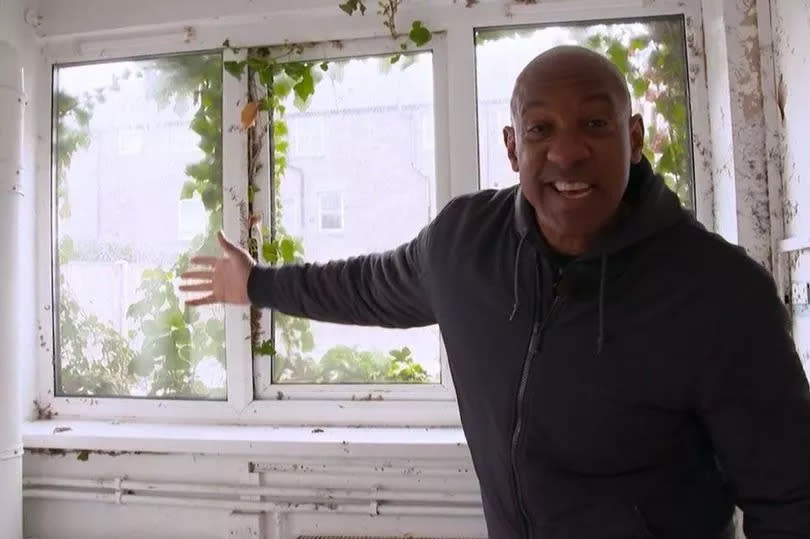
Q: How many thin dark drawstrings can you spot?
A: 2